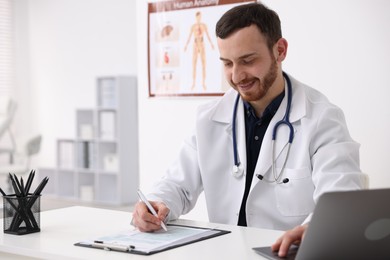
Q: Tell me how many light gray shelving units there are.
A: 1